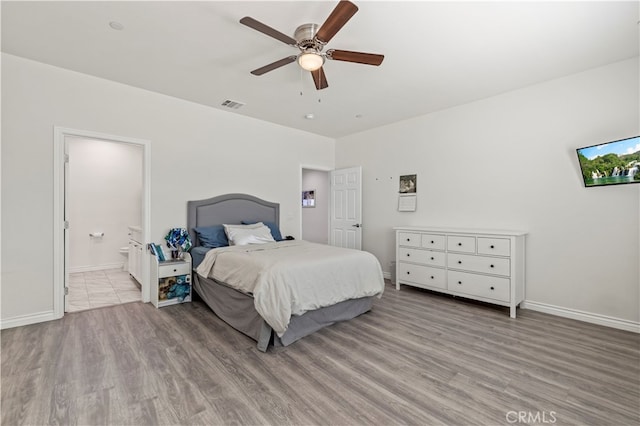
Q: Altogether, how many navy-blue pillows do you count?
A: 2